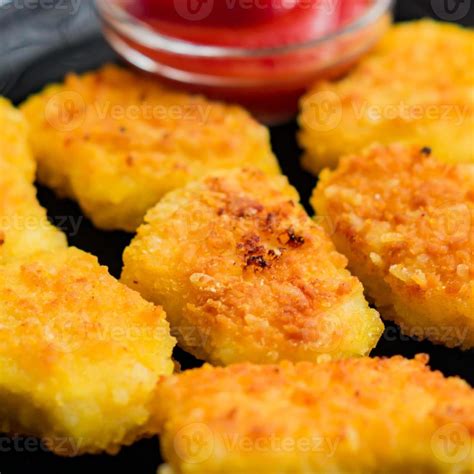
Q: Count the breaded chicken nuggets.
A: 7